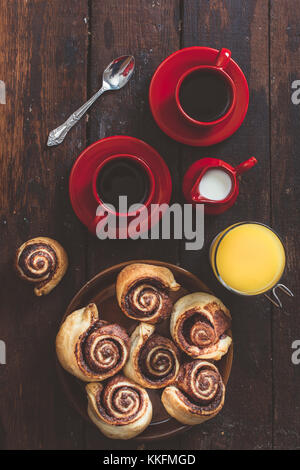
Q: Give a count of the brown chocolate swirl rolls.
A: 7